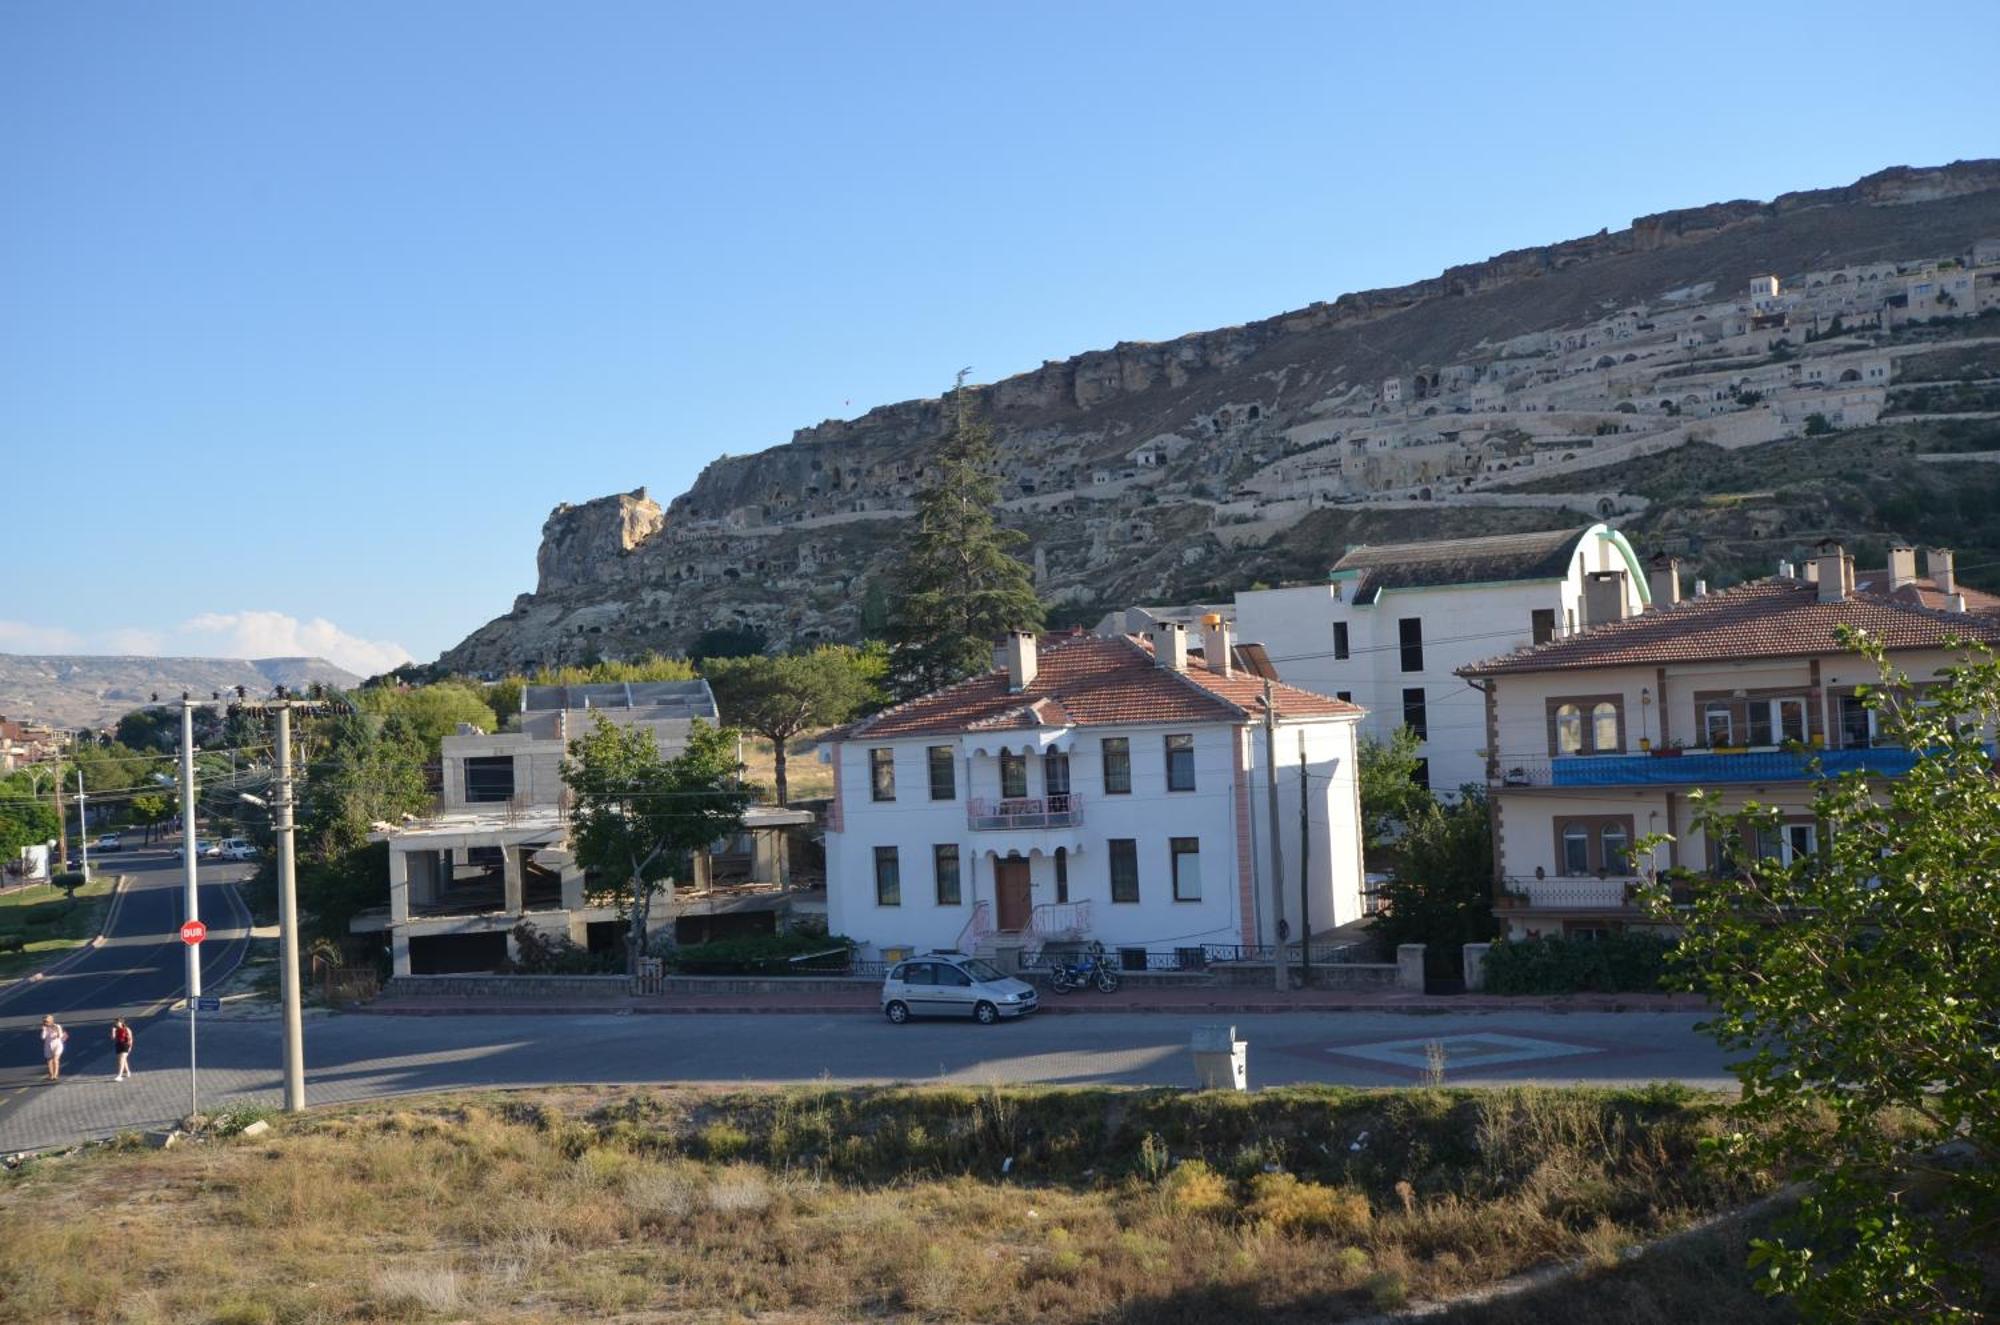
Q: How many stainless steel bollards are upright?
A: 0